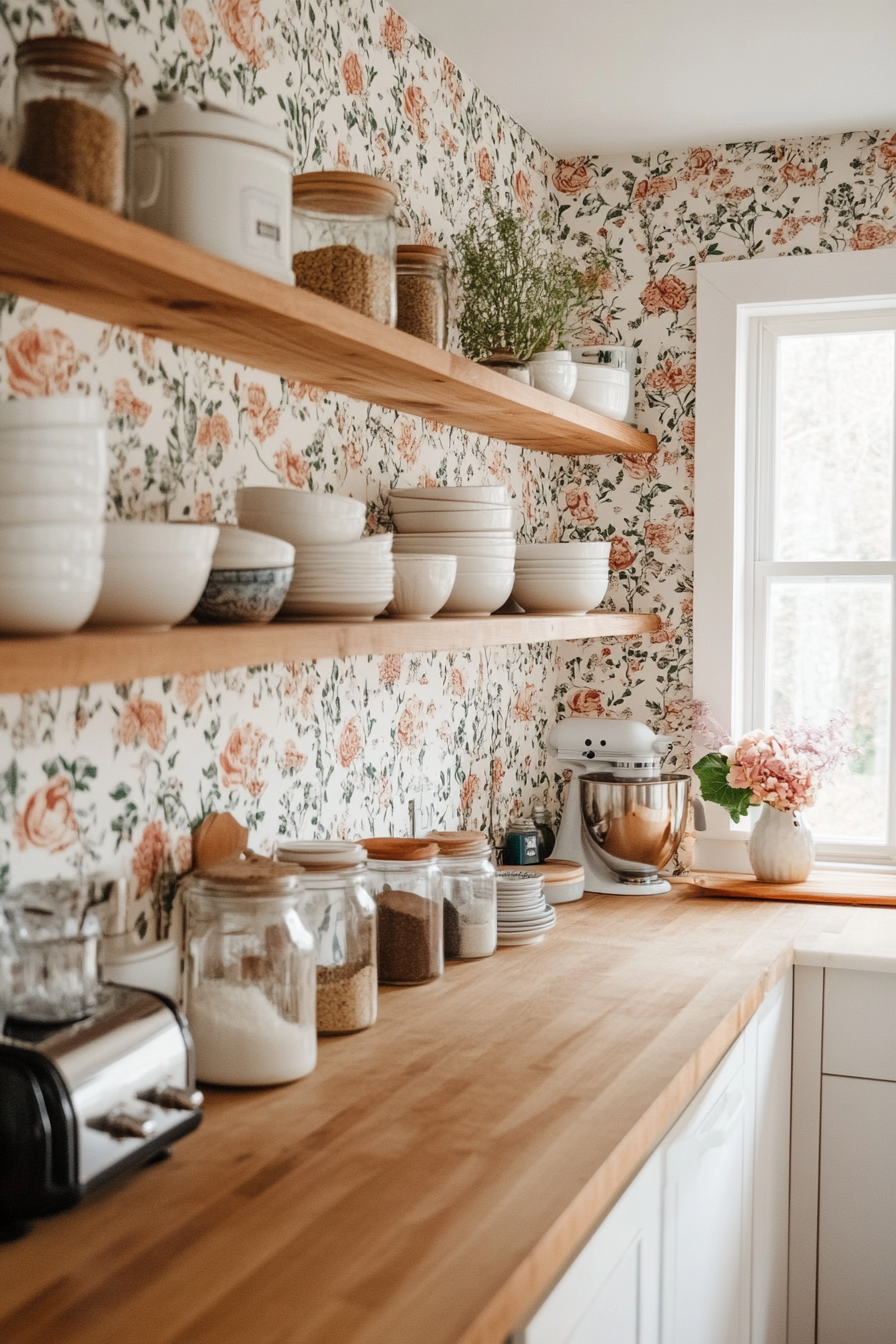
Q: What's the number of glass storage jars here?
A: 7